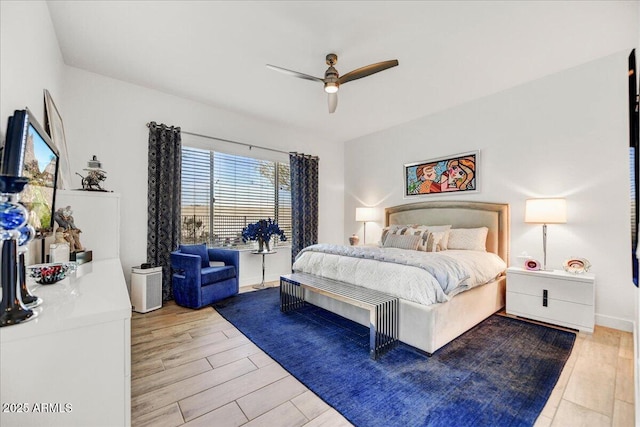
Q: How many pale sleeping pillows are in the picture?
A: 2